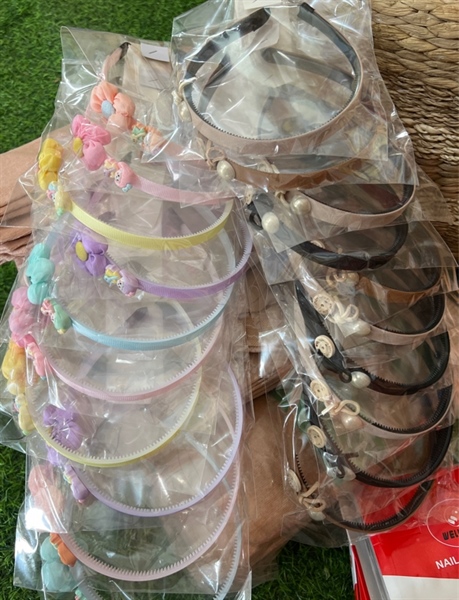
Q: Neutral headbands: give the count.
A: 10